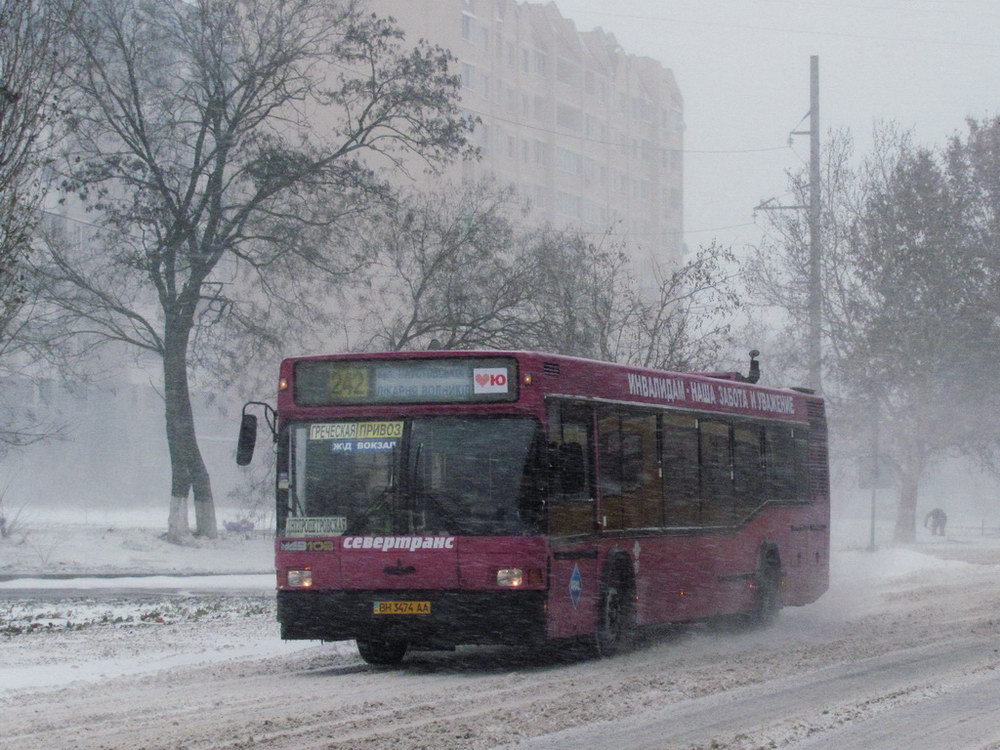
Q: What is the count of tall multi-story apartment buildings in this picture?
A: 1